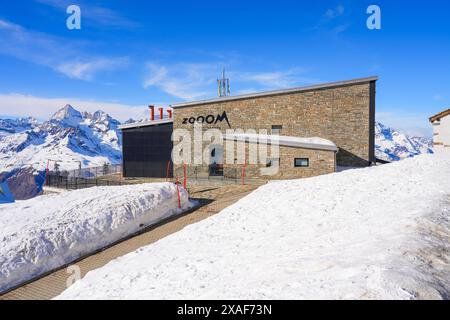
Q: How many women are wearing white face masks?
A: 0